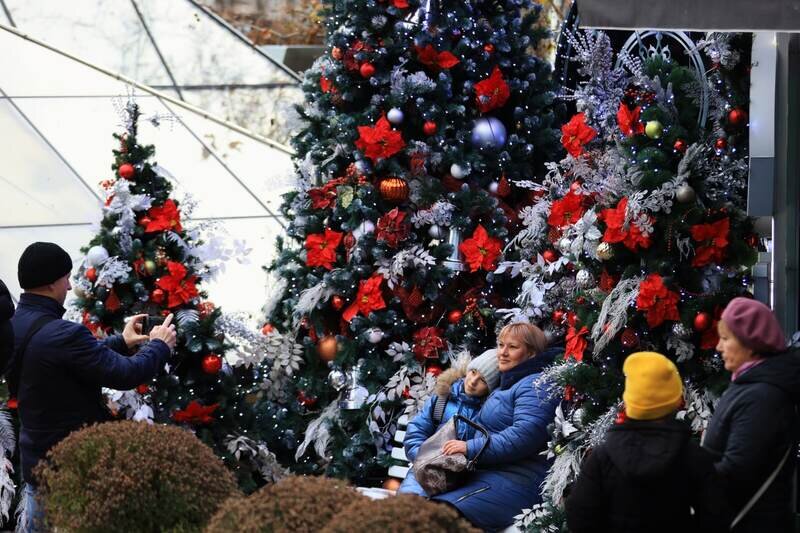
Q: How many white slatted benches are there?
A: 1